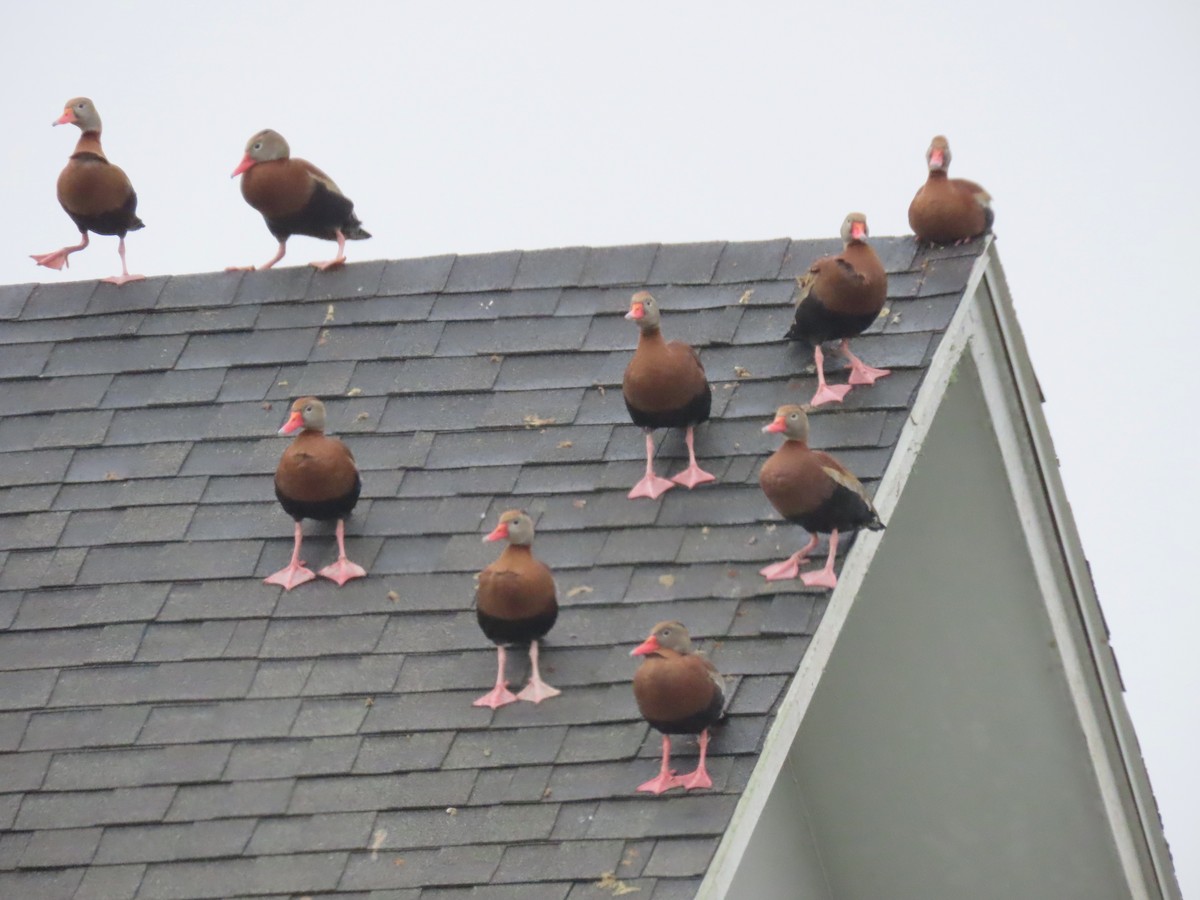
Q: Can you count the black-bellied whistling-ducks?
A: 9